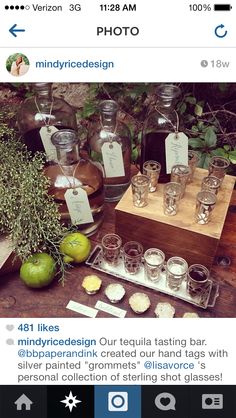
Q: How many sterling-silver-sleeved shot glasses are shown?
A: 13